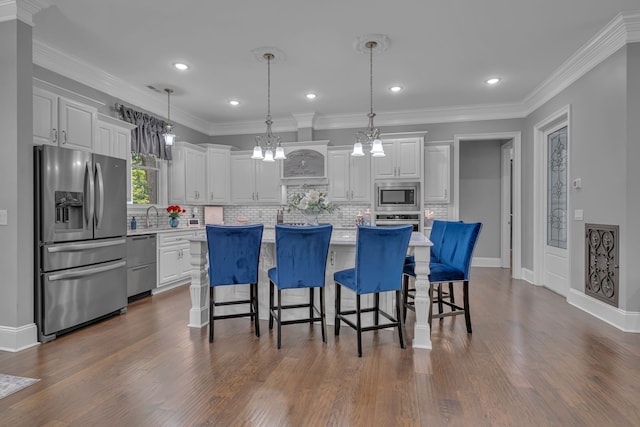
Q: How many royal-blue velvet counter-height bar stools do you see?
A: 5